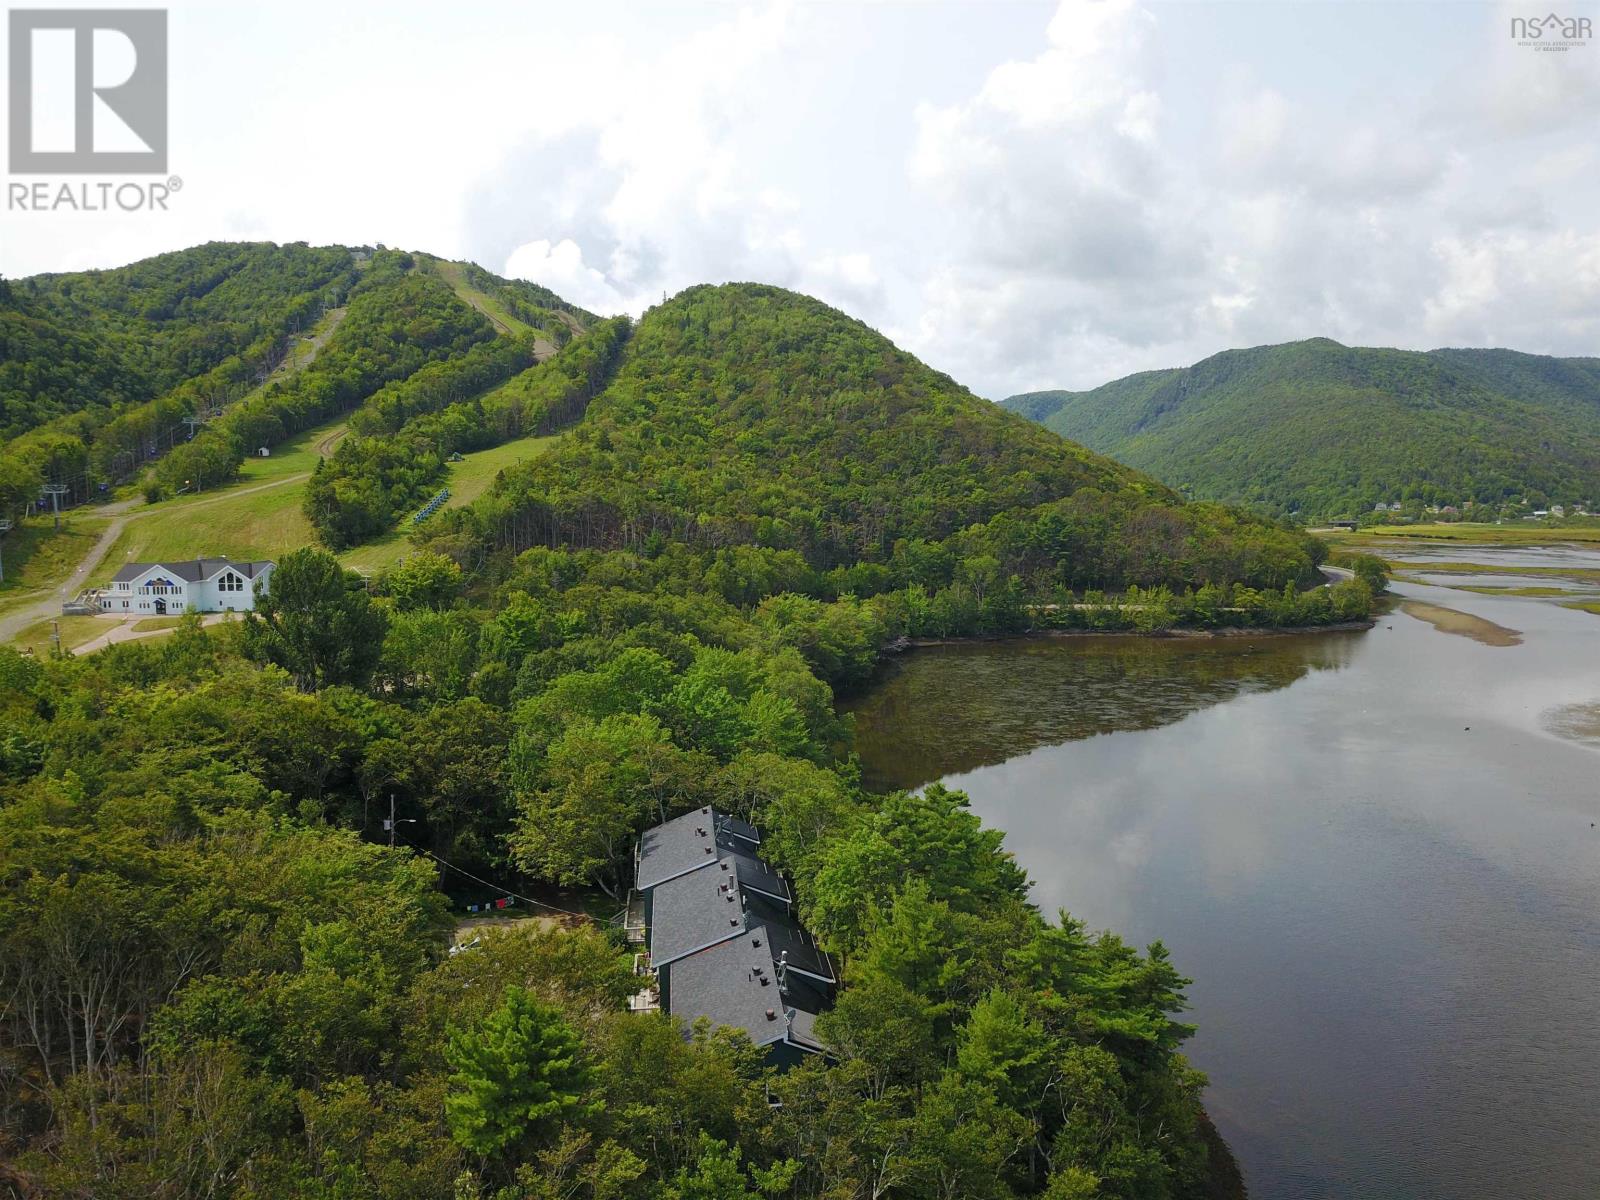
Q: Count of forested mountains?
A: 3